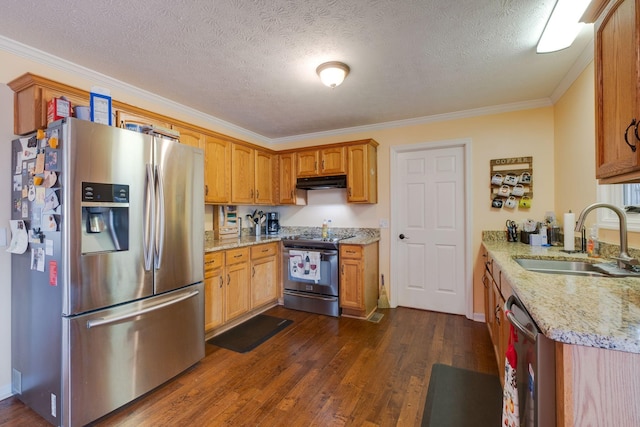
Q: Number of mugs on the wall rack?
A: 8